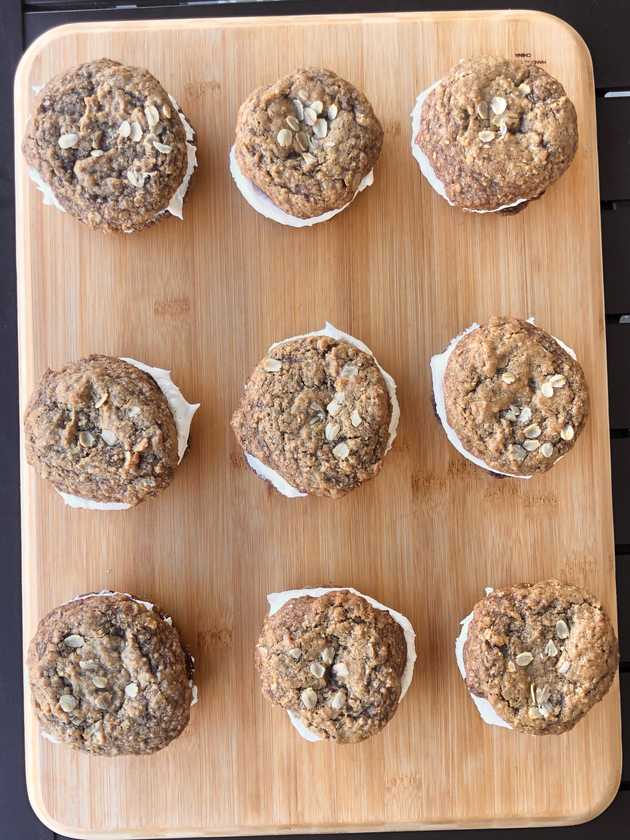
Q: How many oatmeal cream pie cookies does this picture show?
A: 9